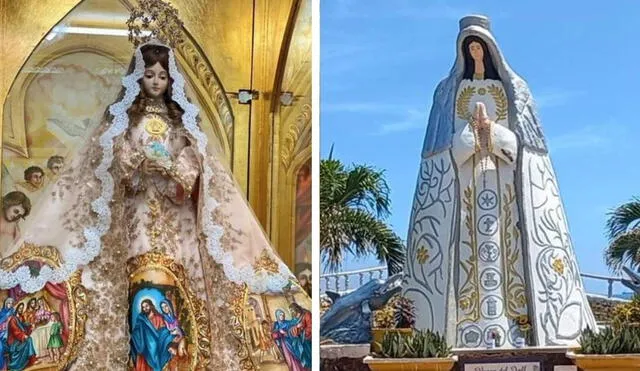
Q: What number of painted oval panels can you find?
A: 3